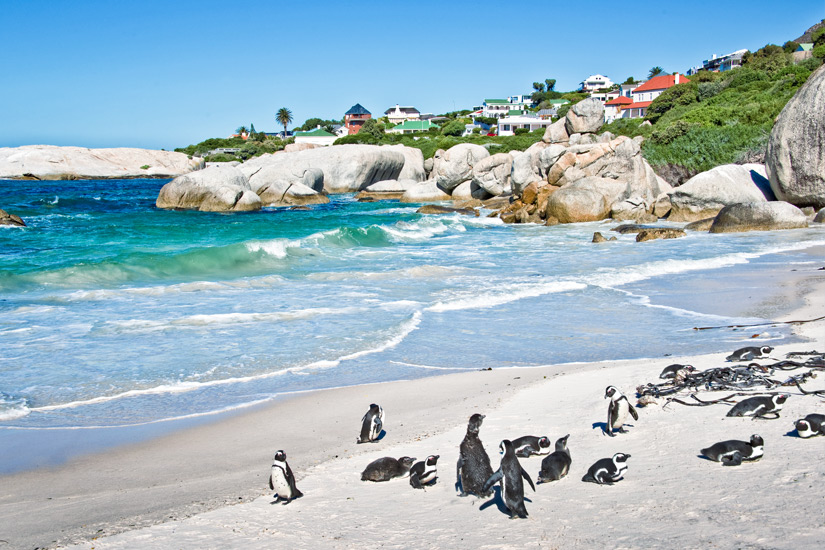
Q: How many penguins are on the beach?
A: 15